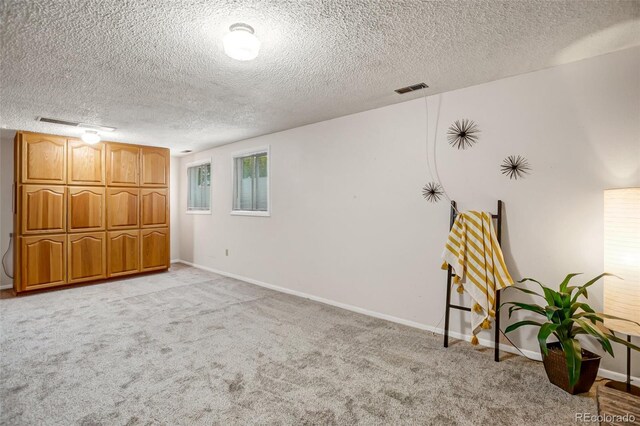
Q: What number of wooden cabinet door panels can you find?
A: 12